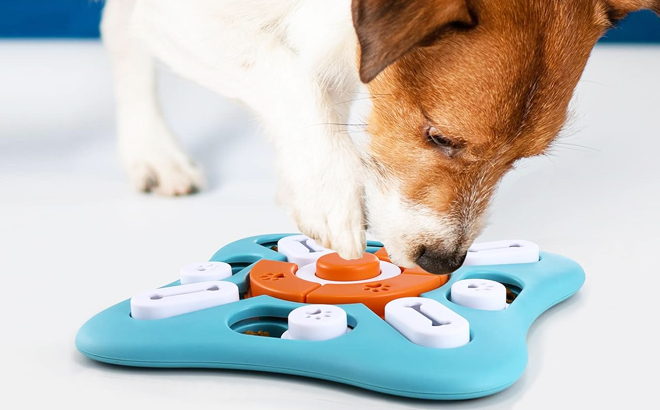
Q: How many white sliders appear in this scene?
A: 7